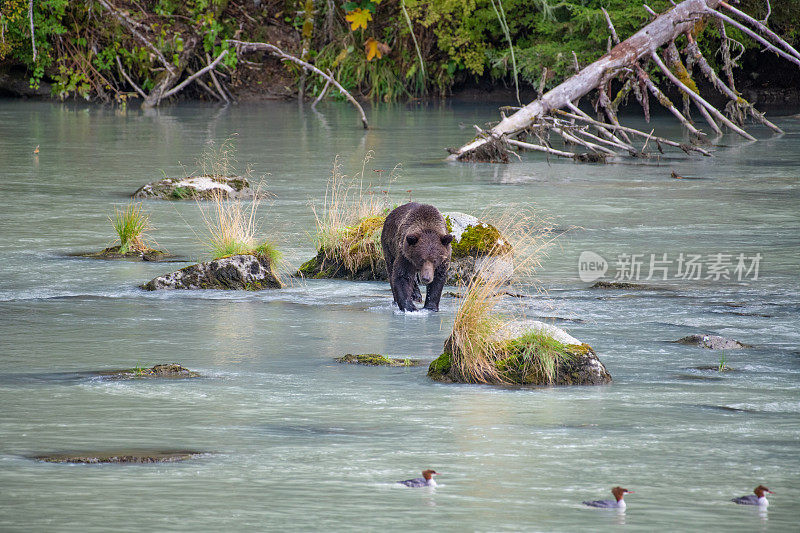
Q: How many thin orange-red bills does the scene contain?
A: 3